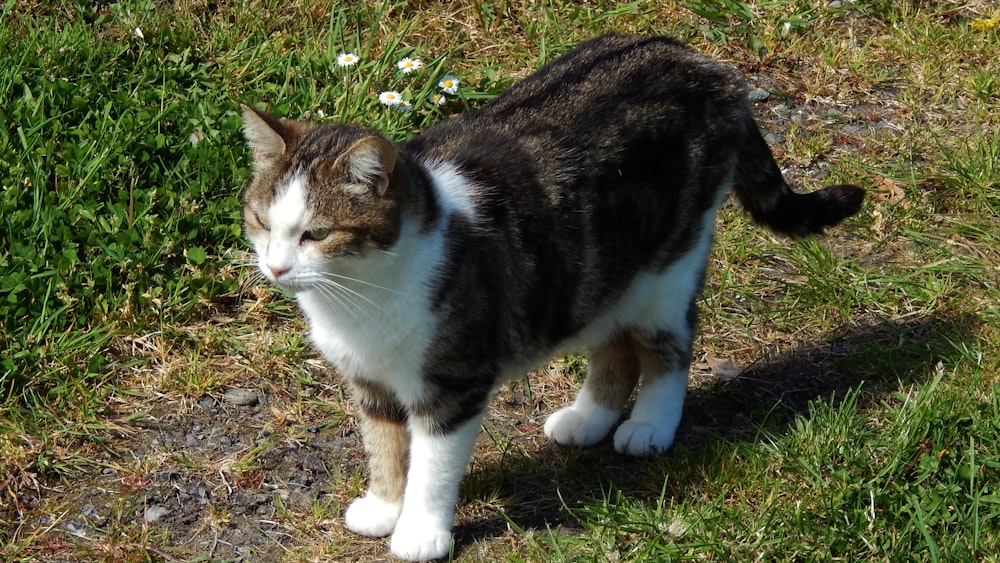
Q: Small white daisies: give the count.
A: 6